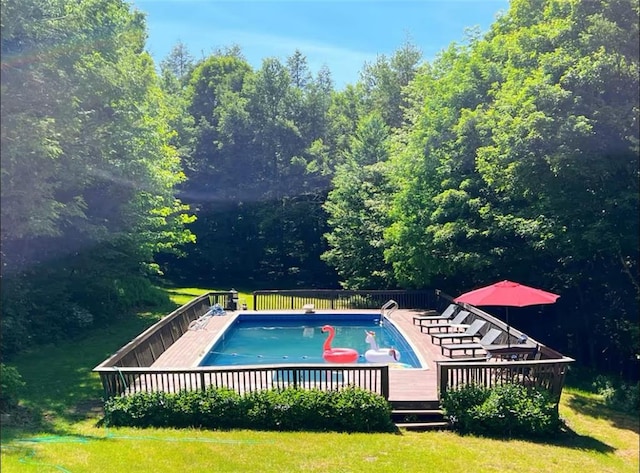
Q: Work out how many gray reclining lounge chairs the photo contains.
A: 4